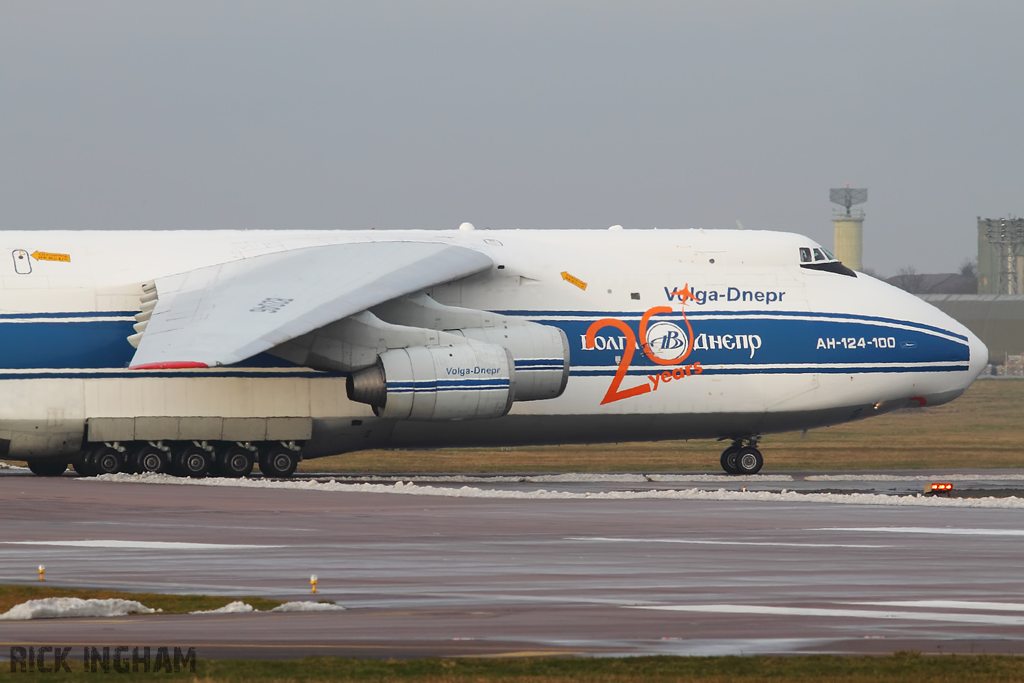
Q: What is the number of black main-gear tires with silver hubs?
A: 5